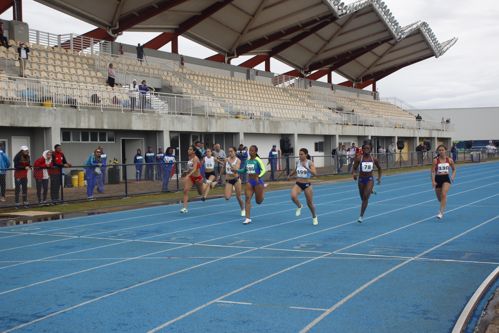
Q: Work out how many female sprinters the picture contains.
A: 7